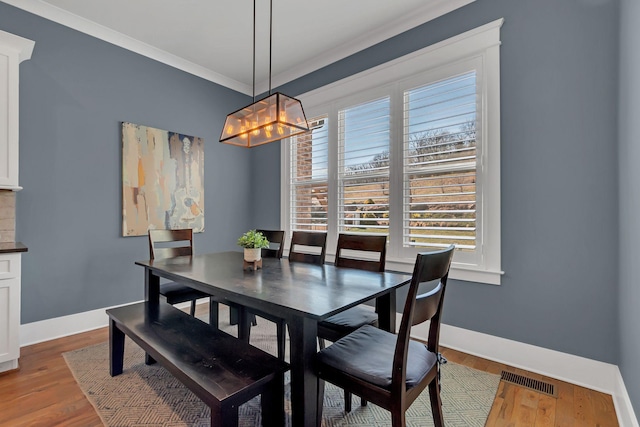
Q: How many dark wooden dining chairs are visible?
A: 5